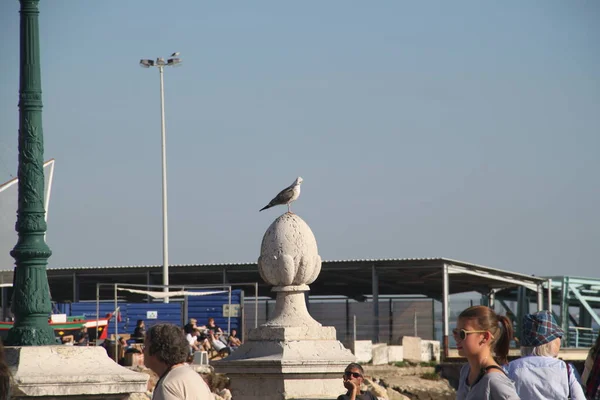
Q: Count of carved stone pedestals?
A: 2